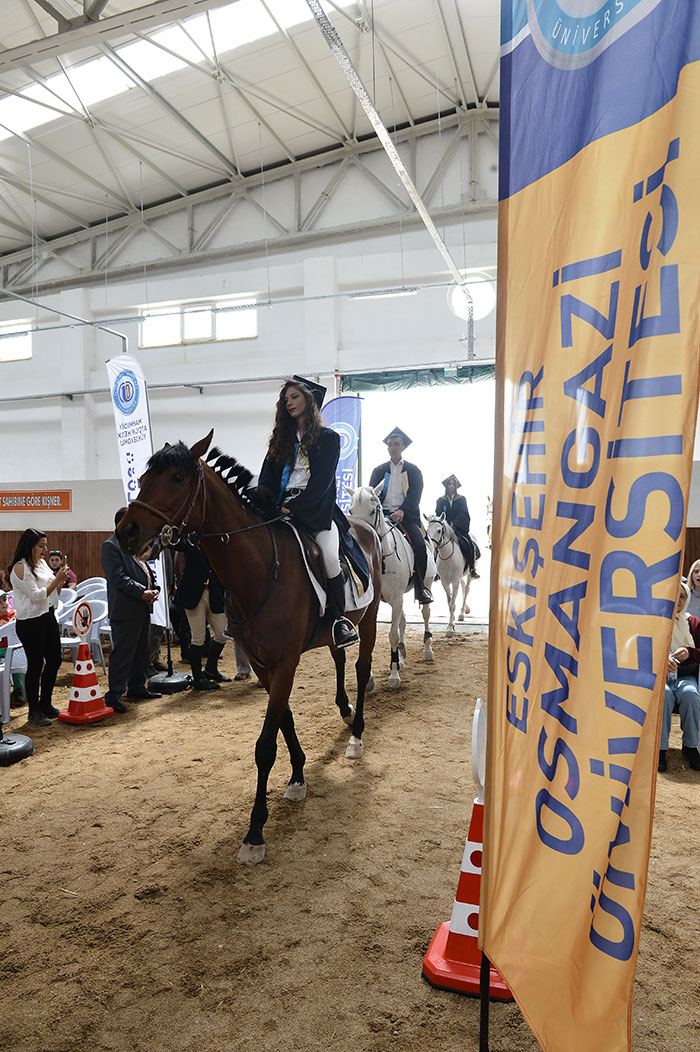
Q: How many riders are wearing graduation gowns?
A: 3